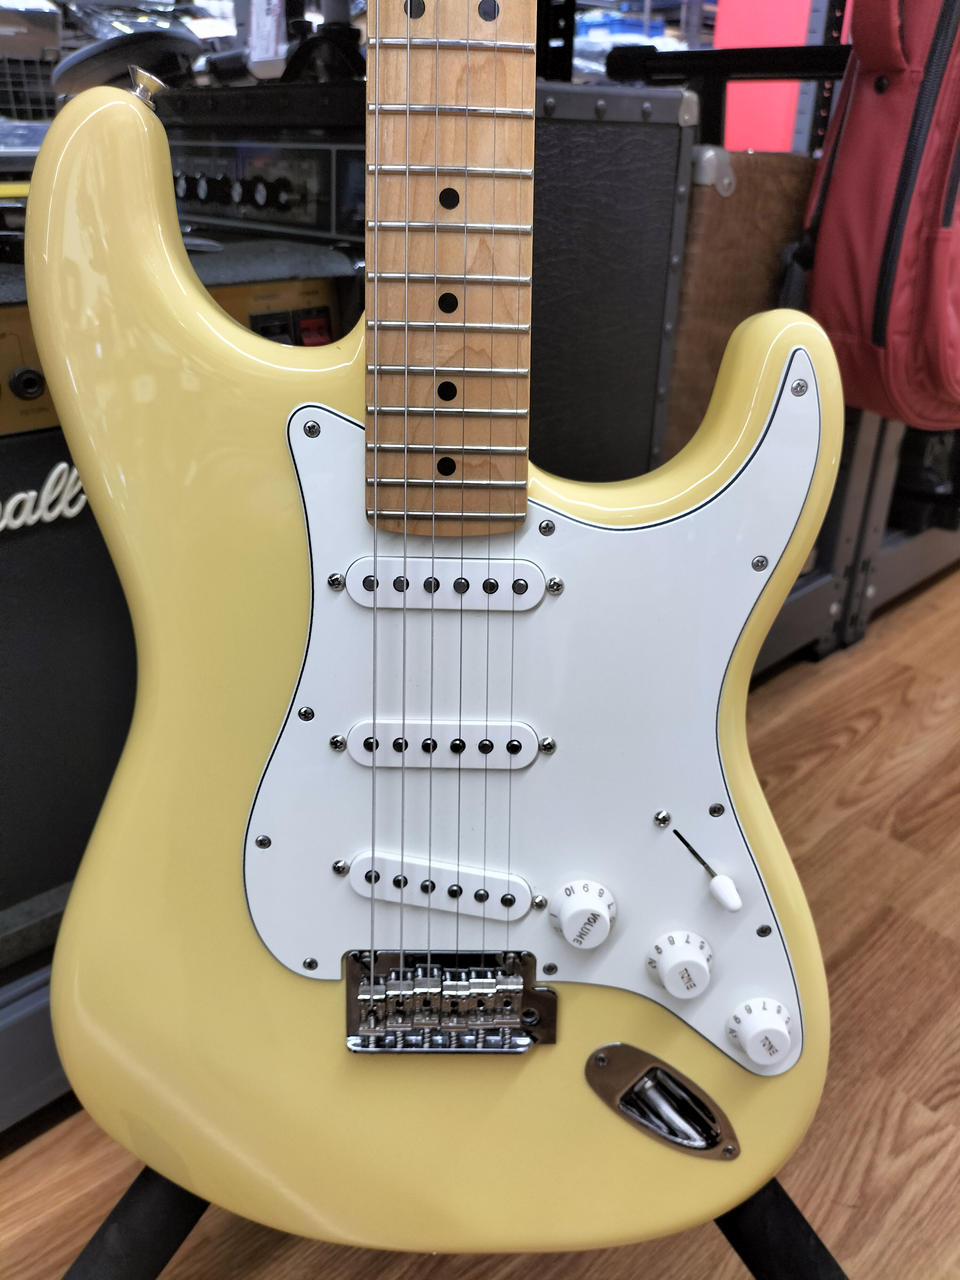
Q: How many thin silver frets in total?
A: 11